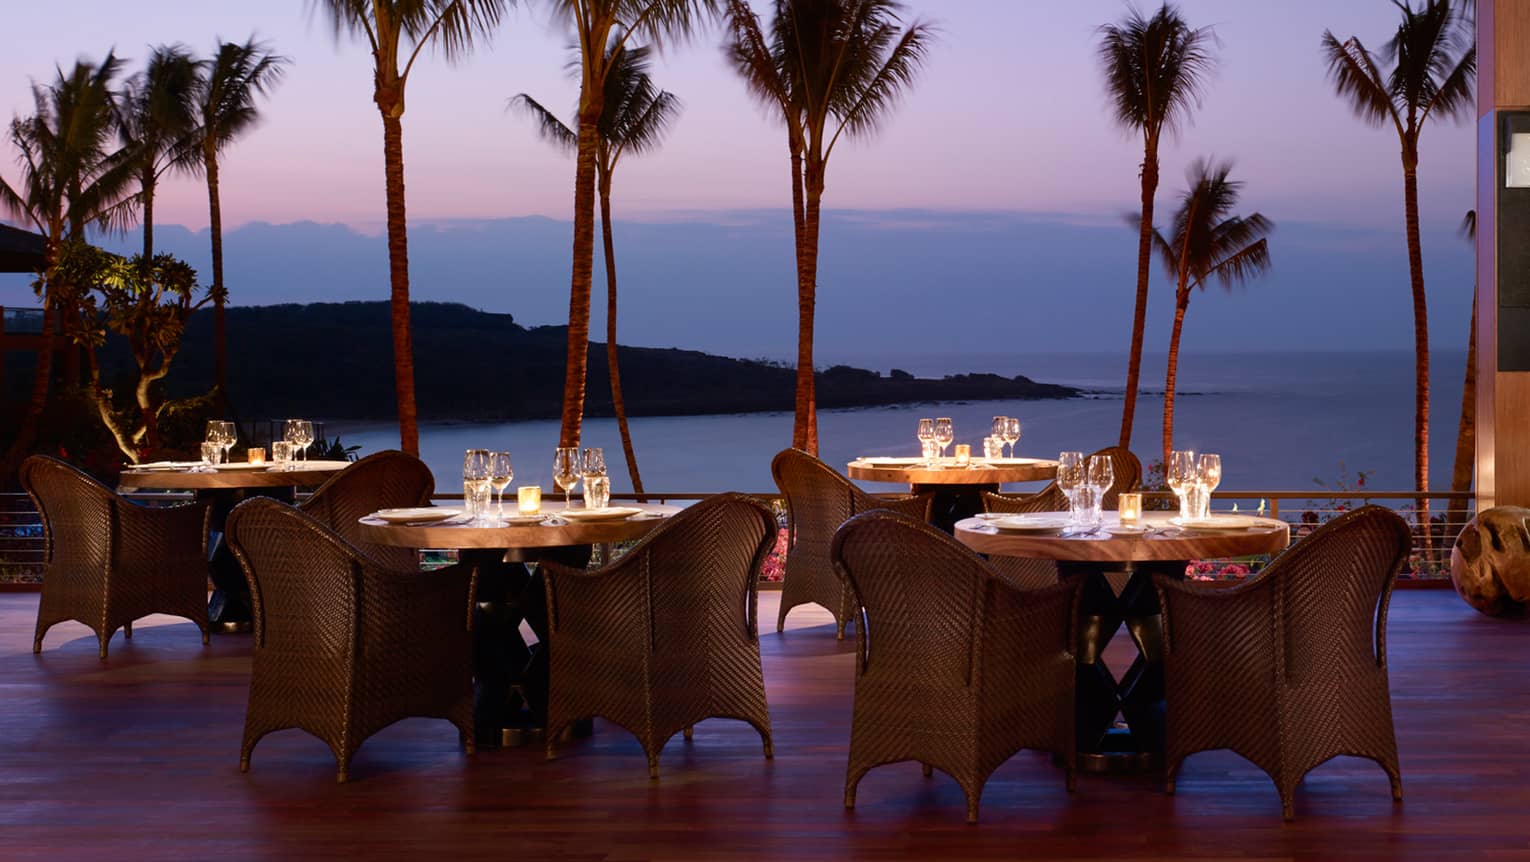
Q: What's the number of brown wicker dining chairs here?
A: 8